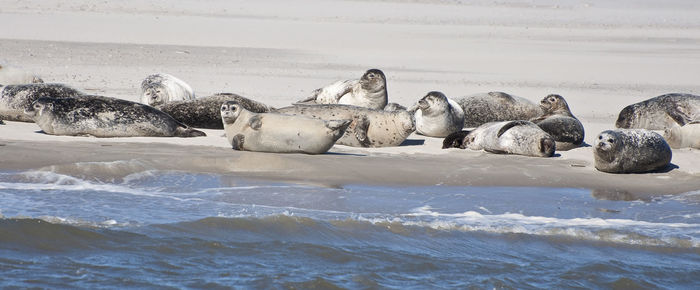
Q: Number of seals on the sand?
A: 15